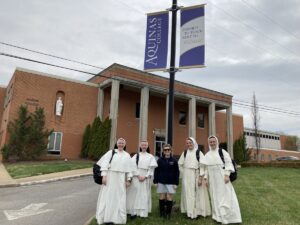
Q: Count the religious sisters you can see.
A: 4